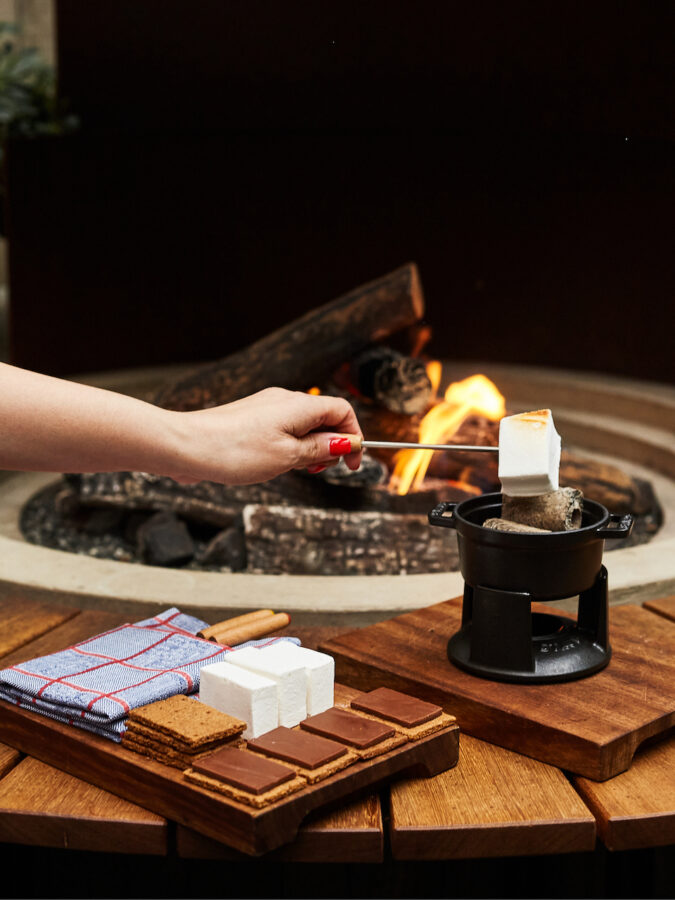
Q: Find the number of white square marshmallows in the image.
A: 4